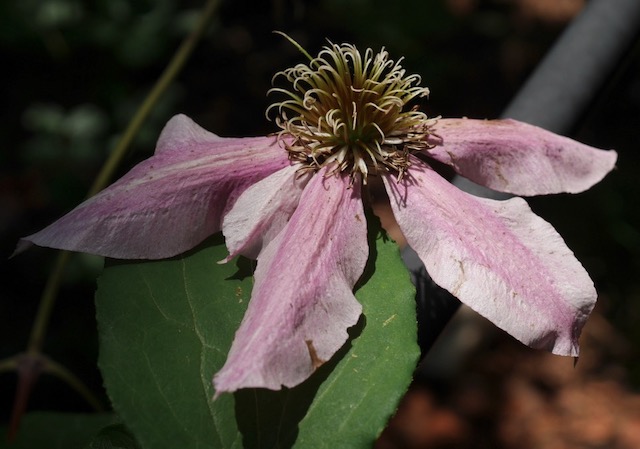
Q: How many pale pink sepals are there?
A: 5